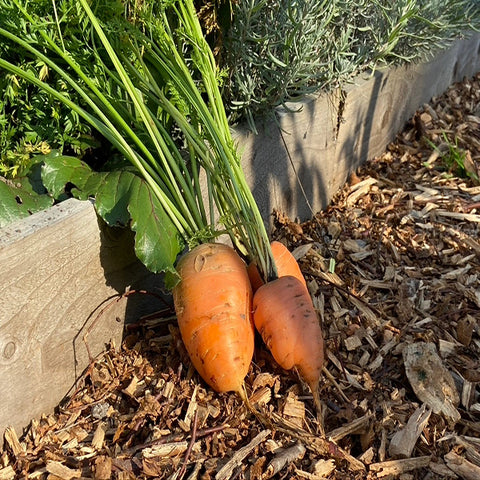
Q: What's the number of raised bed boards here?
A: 2